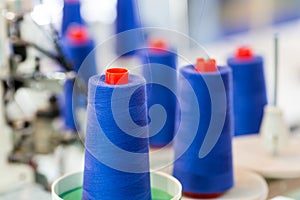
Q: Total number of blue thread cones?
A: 7